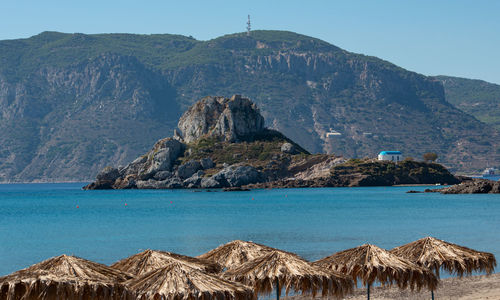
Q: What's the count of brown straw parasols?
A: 7